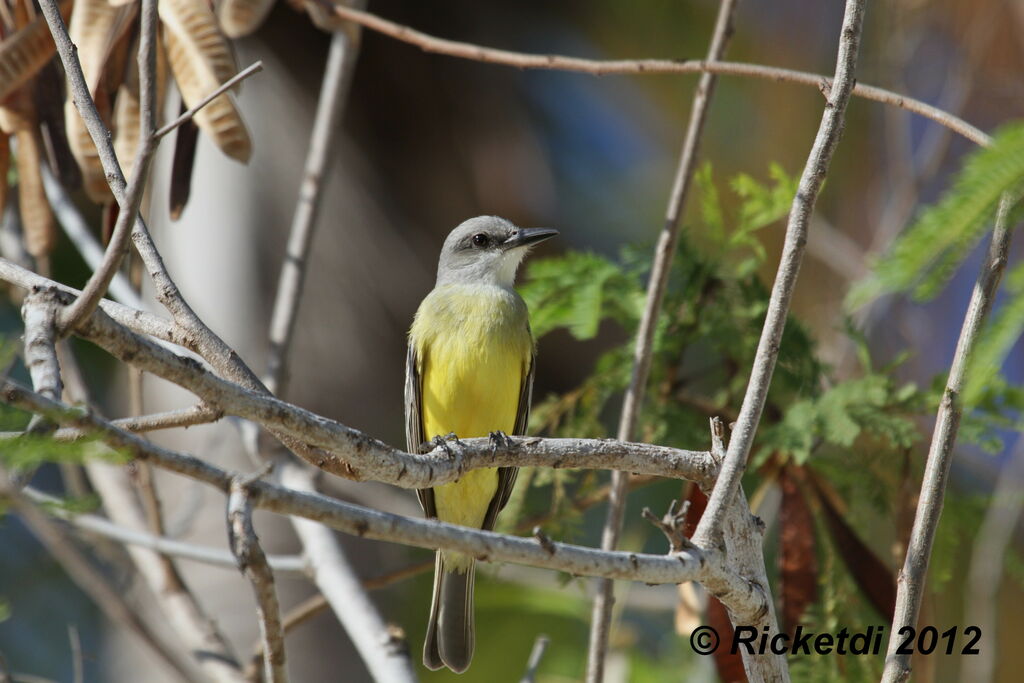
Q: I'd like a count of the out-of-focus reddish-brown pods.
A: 3